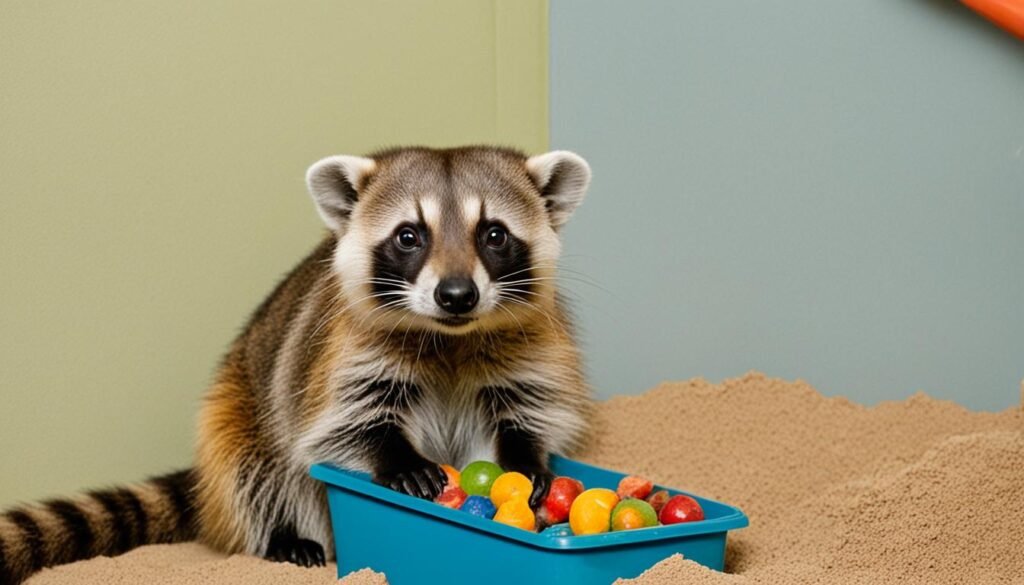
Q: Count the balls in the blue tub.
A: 12